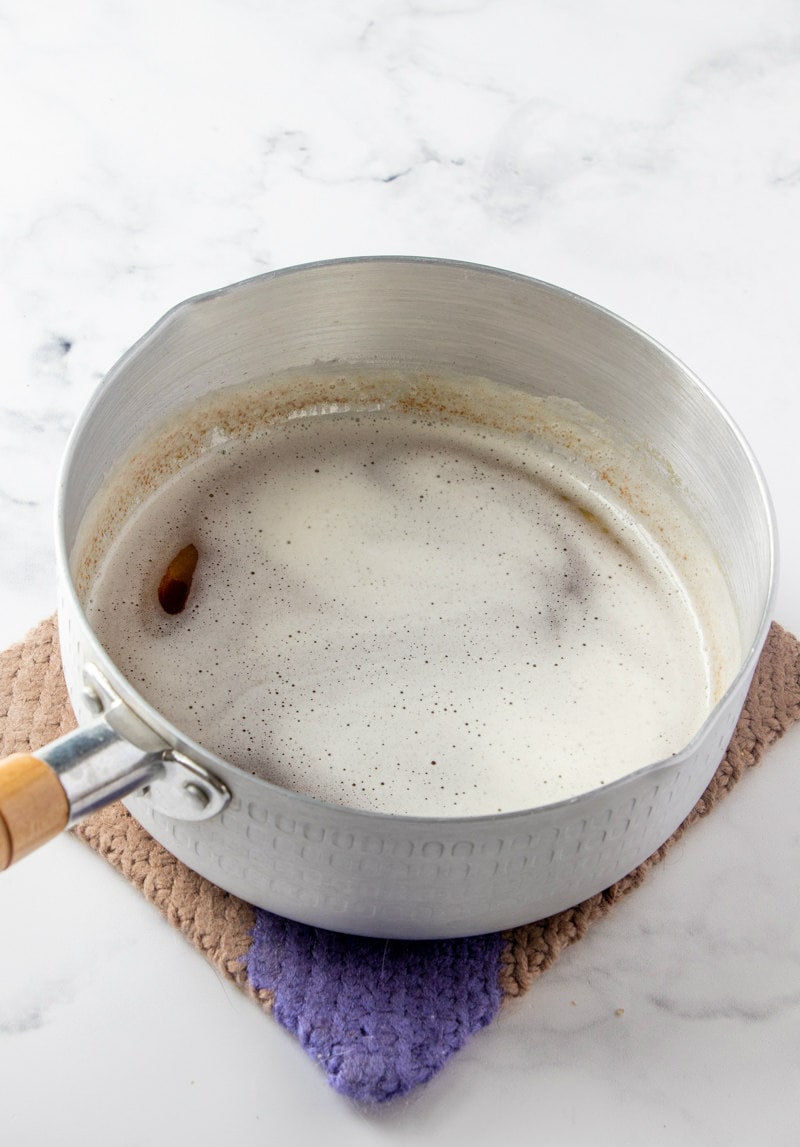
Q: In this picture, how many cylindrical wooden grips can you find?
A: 1